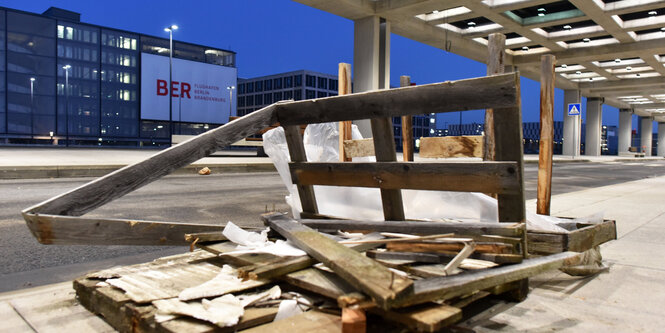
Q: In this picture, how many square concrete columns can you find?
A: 6